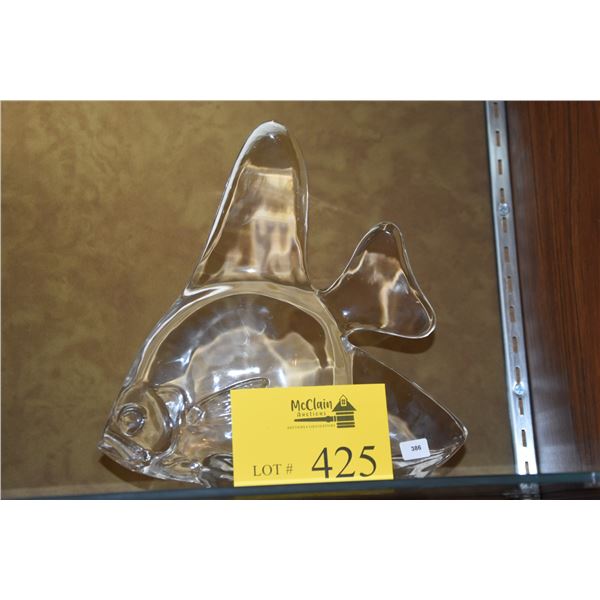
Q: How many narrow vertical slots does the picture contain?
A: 13